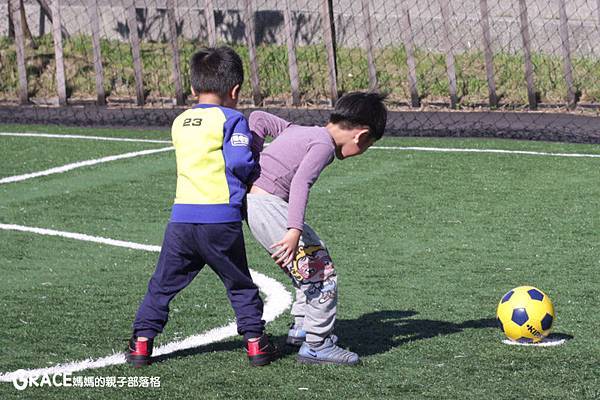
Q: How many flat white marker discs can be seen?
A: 1